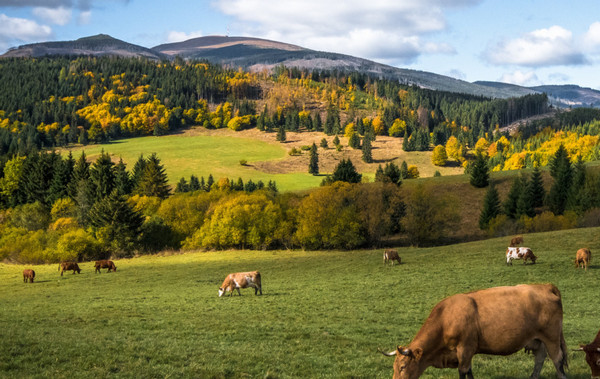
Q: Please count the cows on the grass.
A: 10